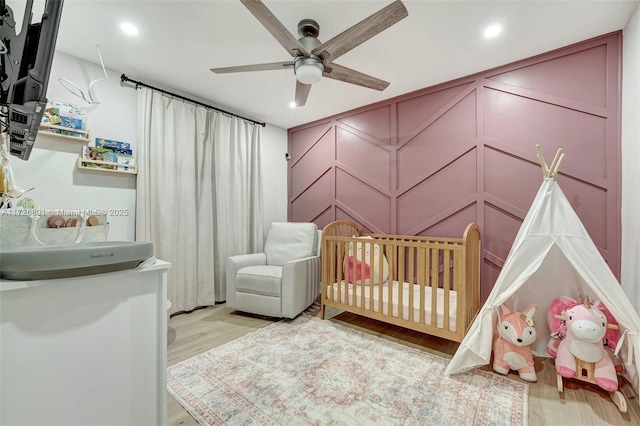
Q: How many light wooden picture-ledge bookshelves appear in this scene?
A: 2